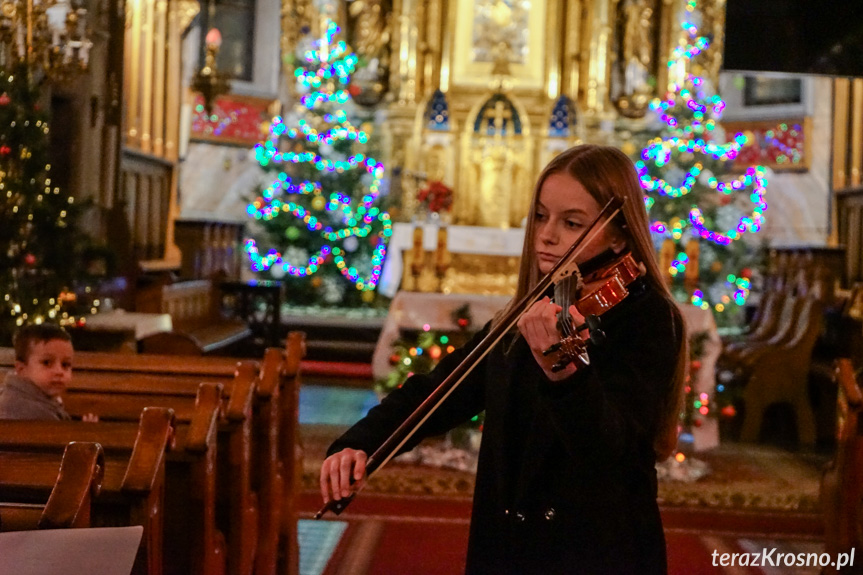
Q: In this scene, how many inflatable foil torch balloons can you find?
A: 0